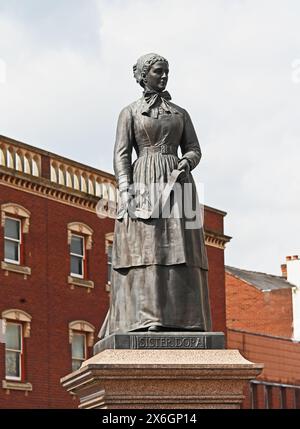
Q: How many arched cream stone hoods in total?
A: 5